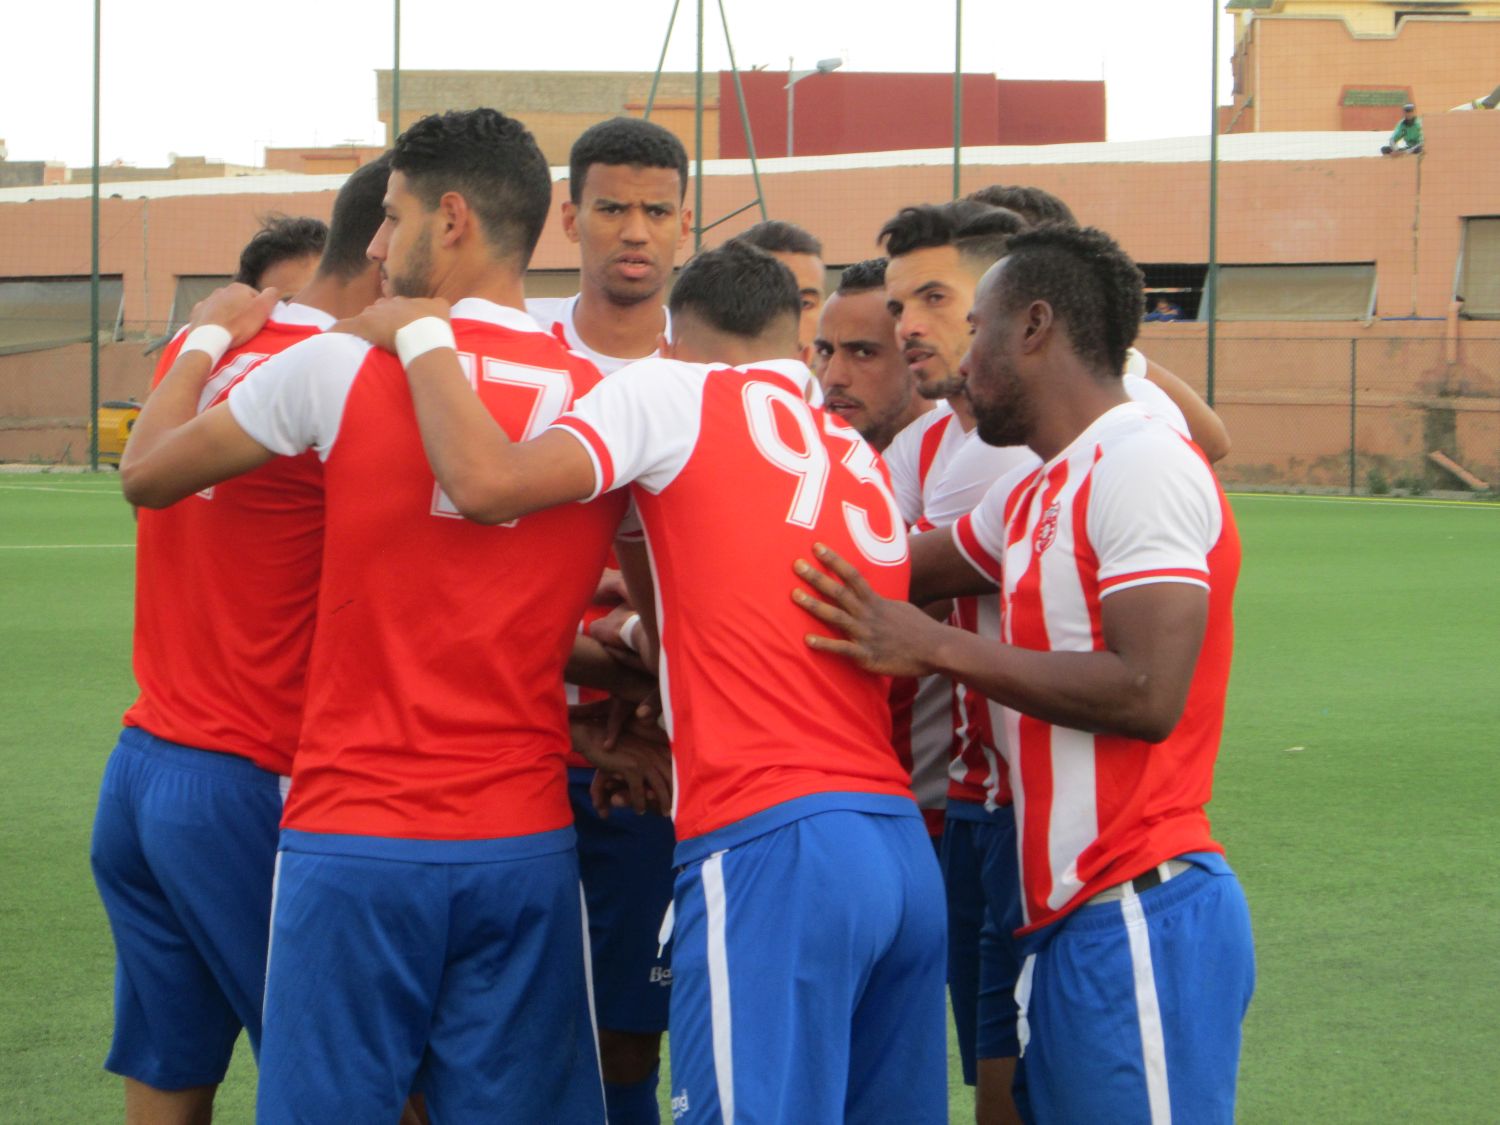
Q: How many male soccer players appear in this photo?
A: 10